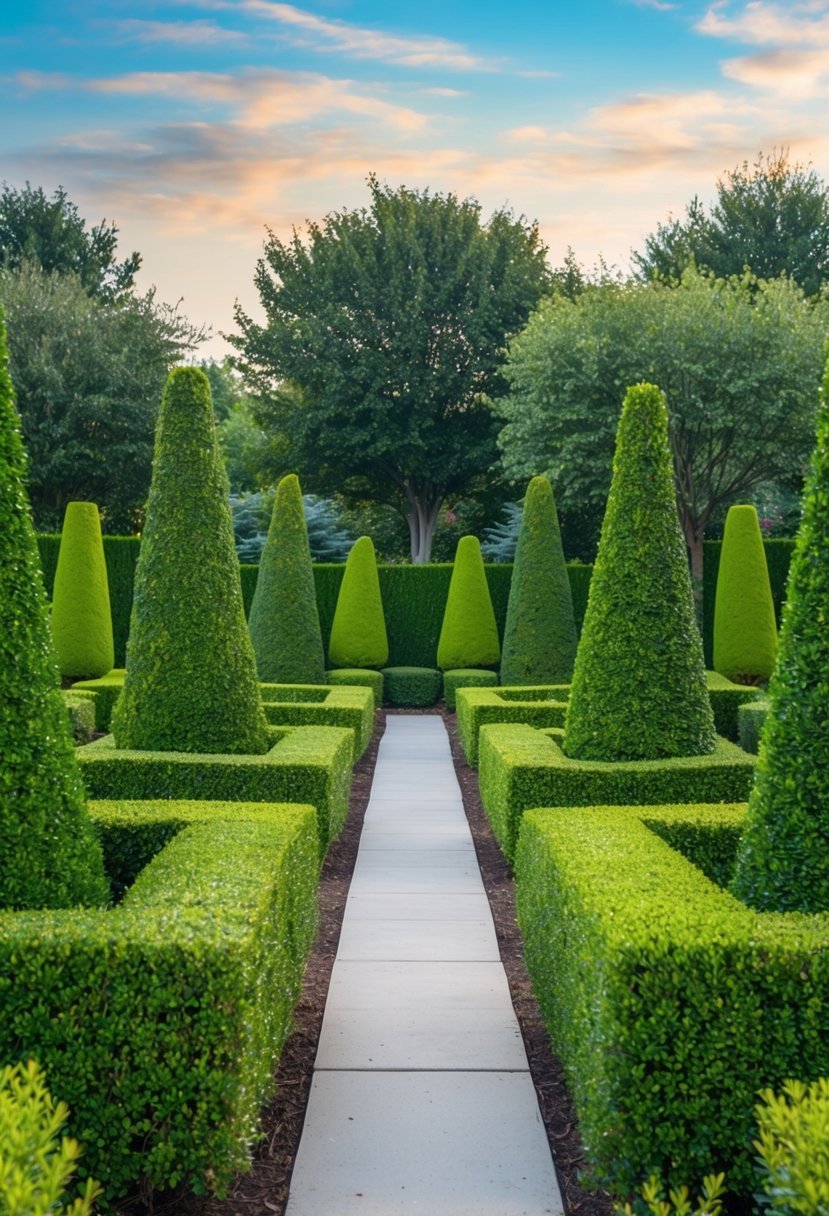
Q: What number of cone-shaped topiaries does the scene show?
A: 10